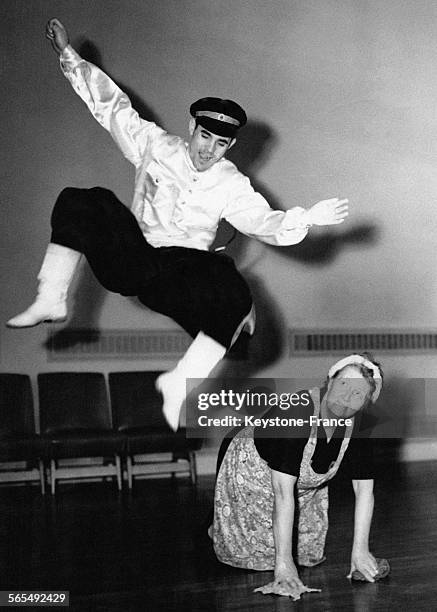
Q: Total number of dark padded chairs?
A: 3